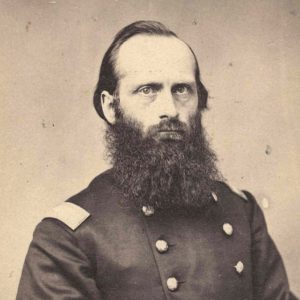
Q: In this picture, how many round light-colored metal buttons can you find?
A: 6